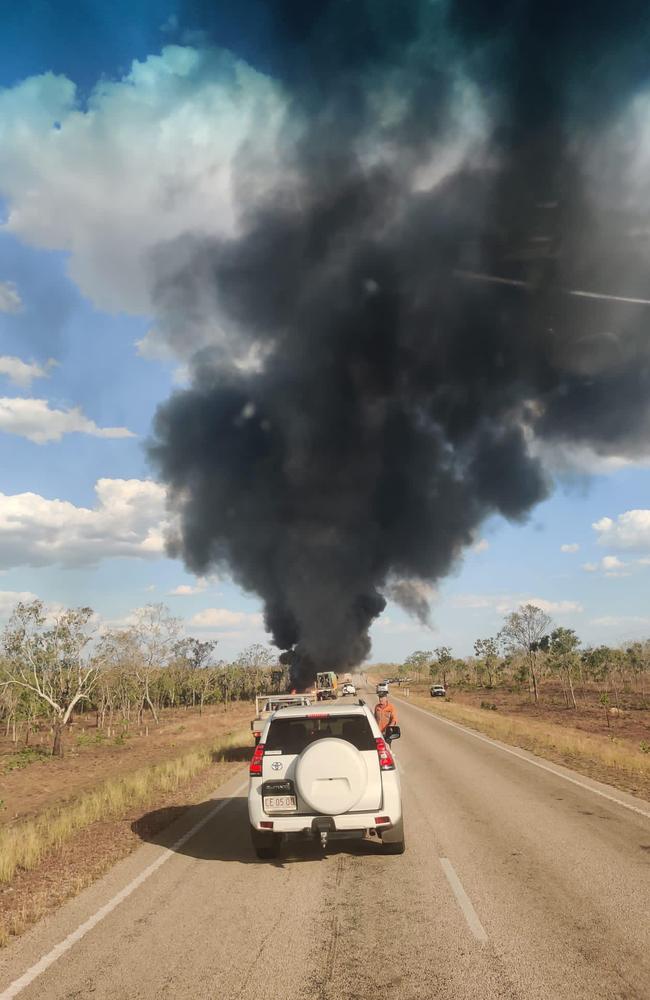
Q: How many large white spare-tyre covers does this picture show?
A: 1